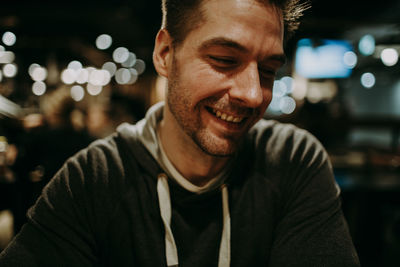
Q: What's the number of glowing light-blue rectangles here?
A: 1